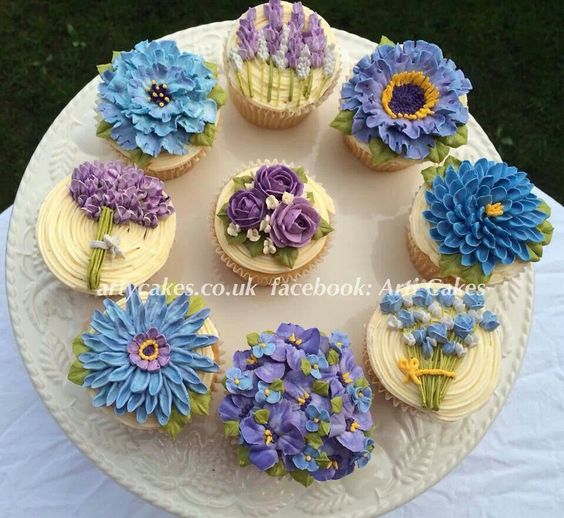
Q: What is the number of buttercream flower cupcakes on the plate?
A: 9